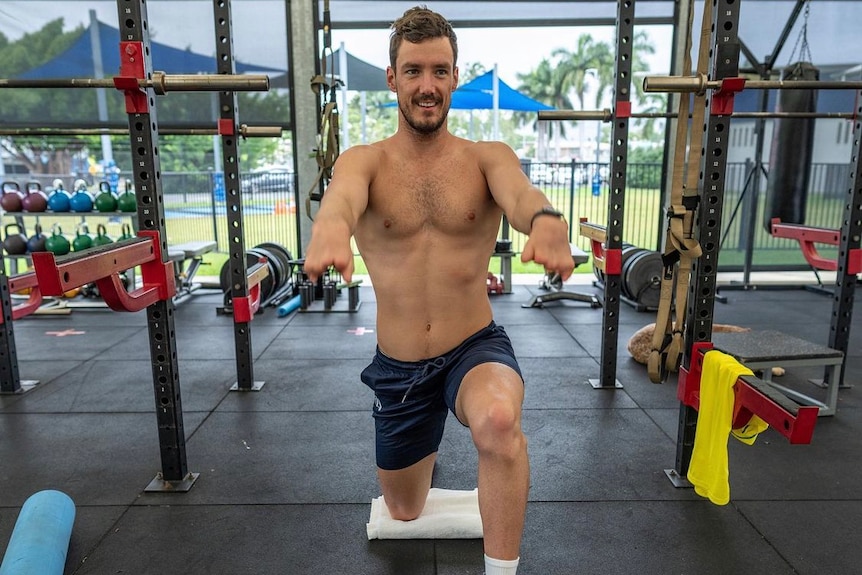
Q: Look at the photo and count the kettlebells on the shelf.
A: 12